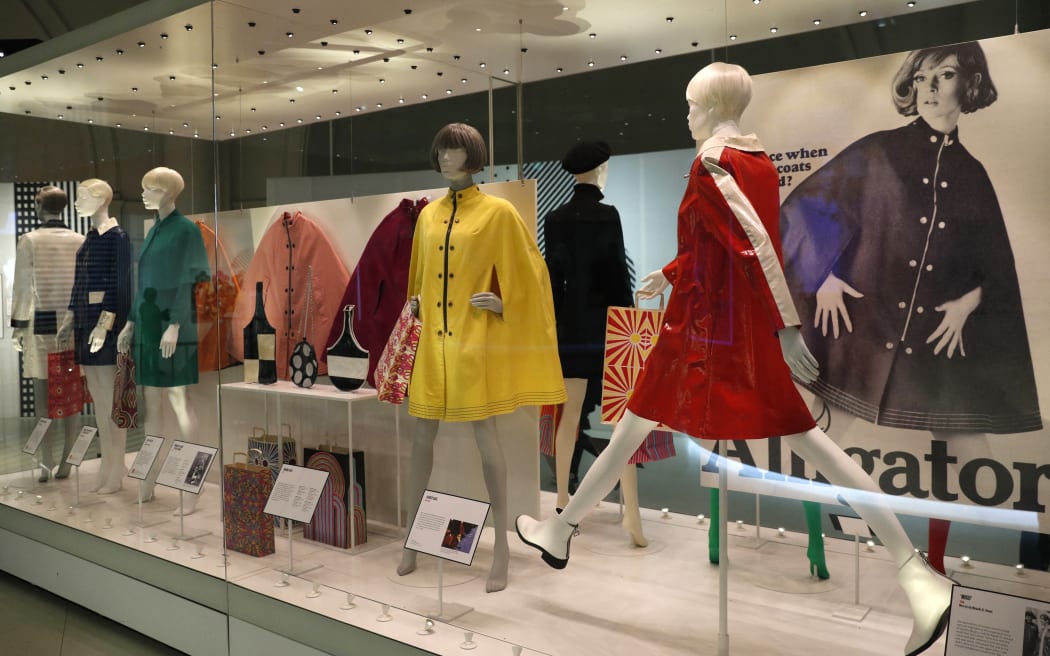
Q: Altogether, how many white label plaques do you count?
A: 7